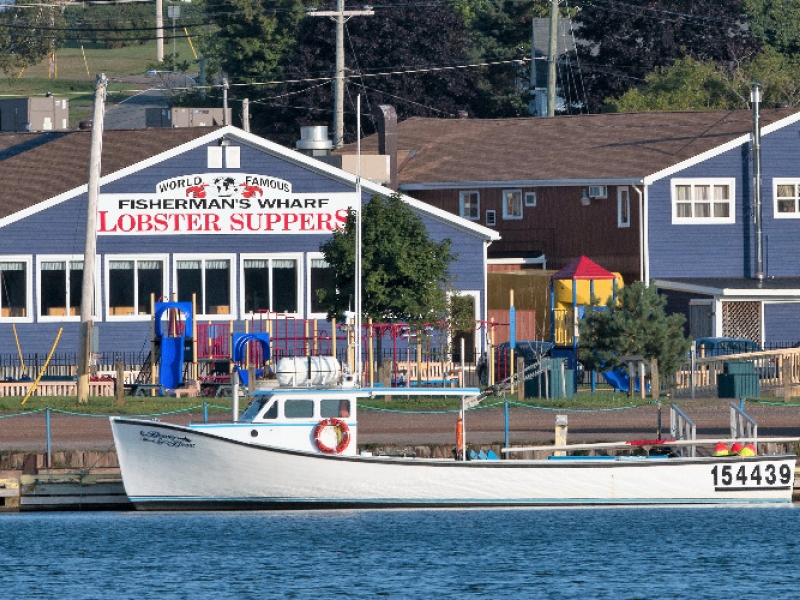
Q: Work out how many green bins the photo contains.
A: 2